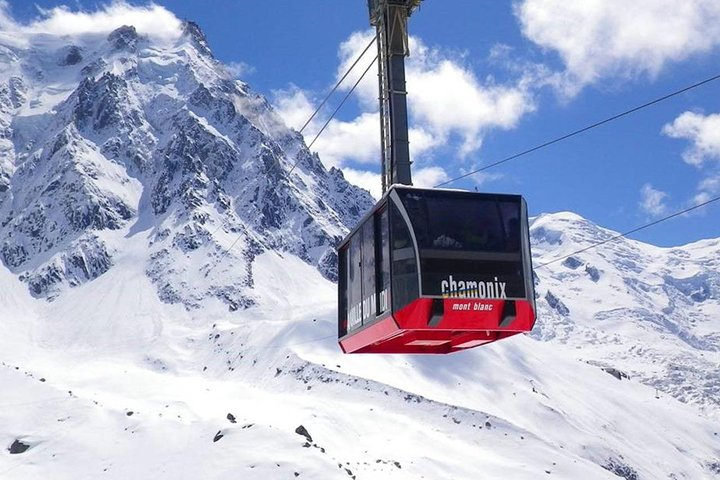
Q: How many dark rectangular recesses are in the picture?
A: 2